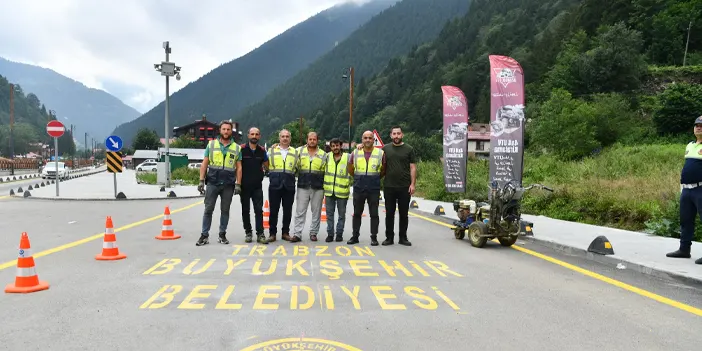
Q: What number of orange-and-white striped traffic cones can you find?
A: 5